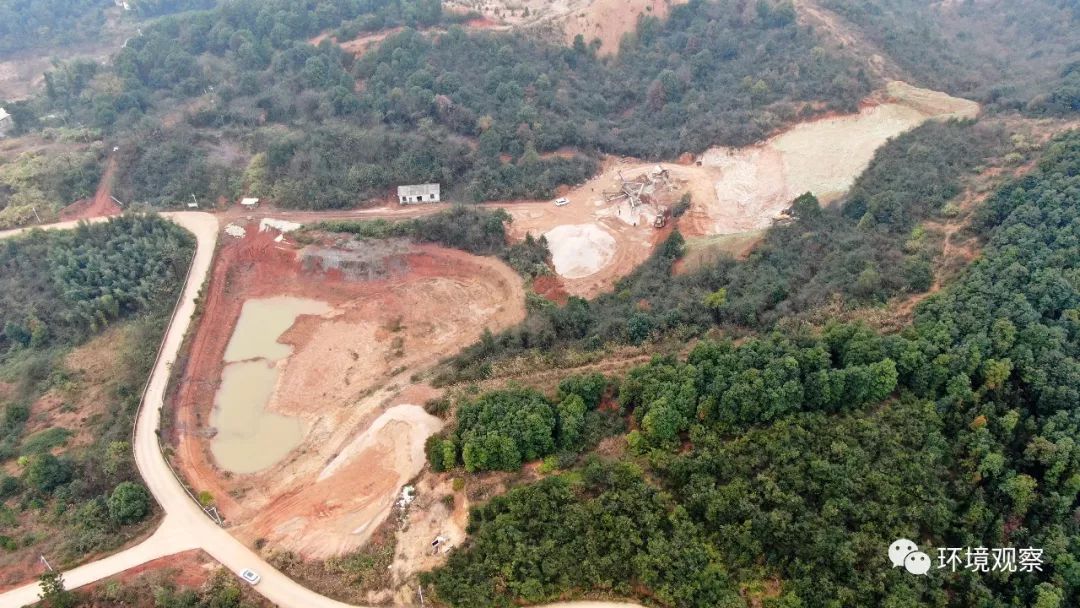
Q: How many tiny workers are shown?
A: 3